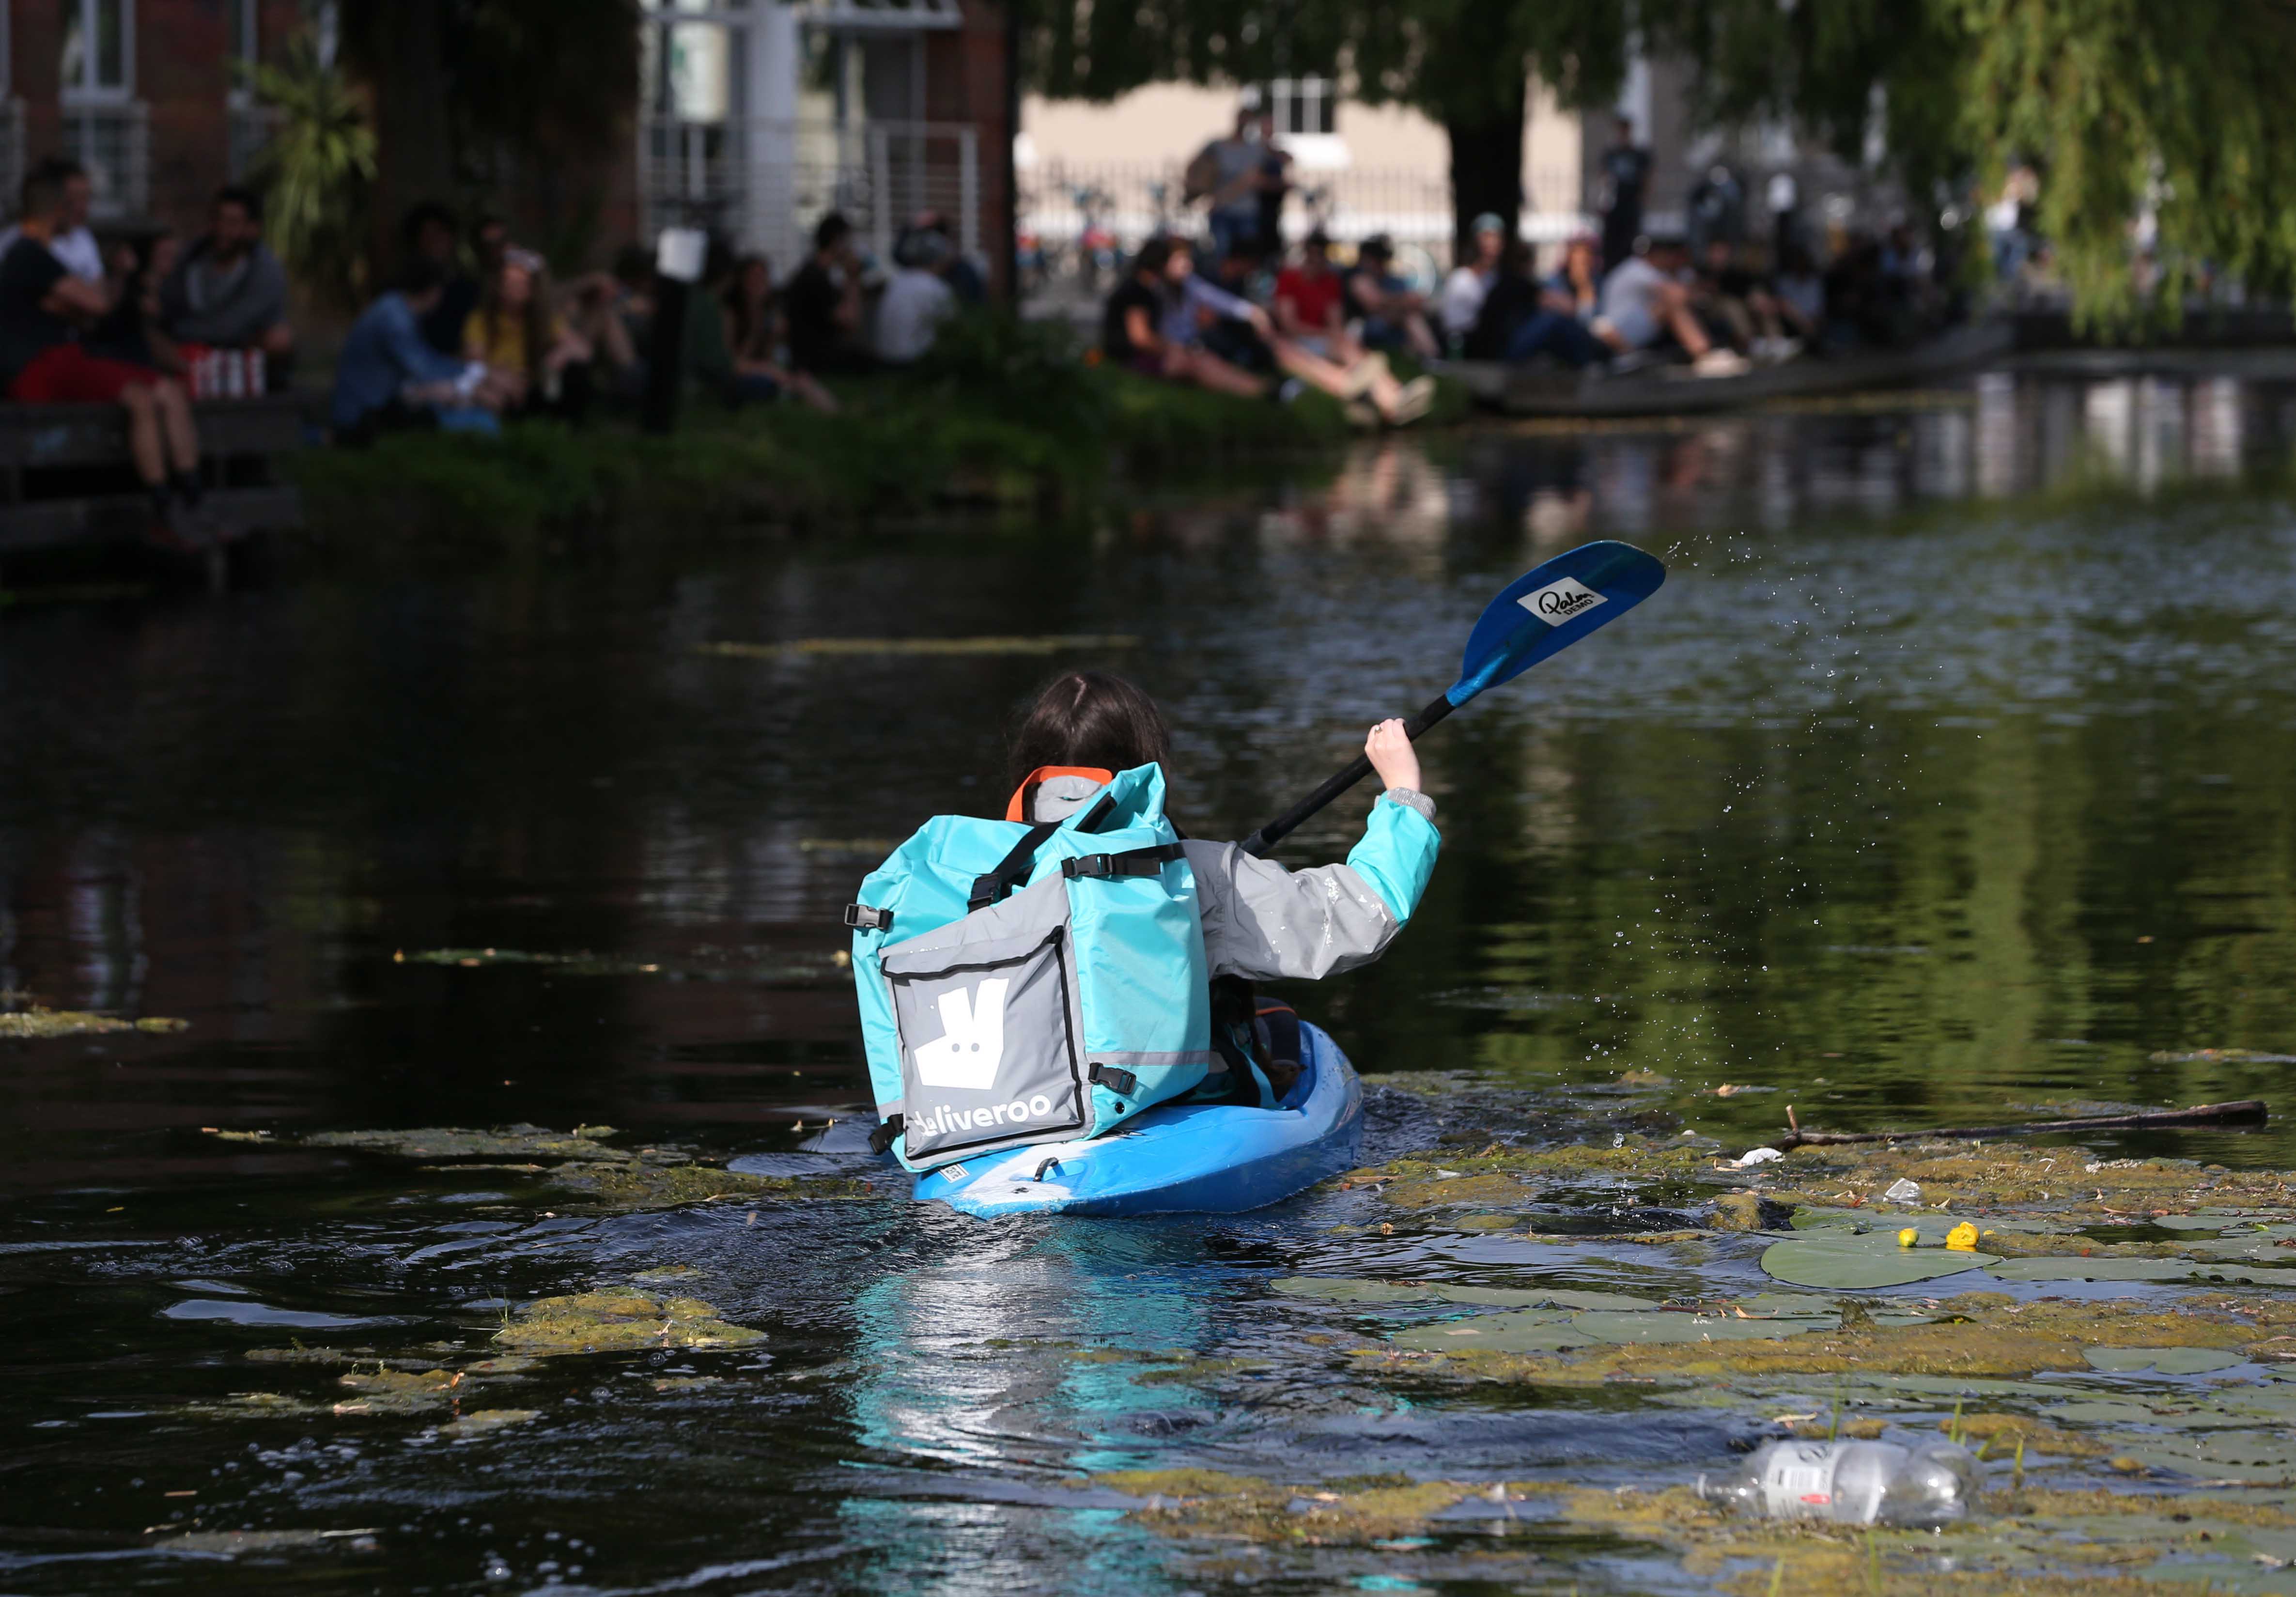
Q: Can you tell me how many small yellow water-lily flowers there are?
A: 2